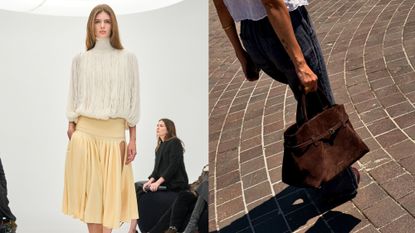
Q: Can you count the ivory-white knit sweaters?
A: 1